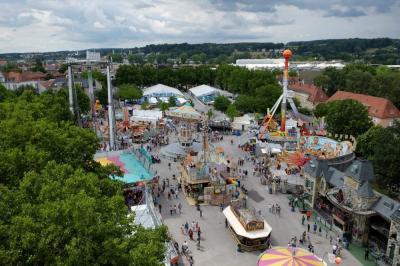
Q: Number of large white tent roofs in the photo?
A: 2